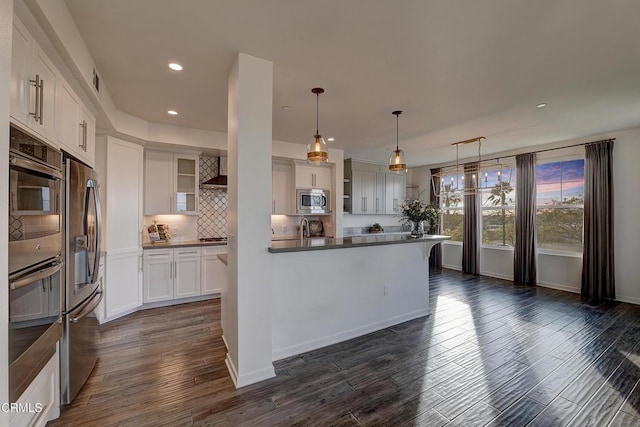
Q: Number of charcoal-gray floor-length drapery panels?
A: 4